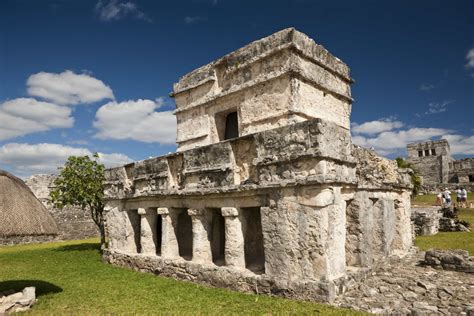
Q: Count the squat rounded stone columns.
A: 4